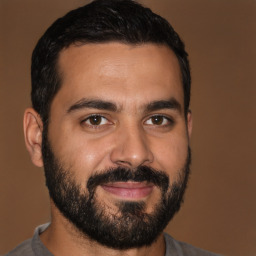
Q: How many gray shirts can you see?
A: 1